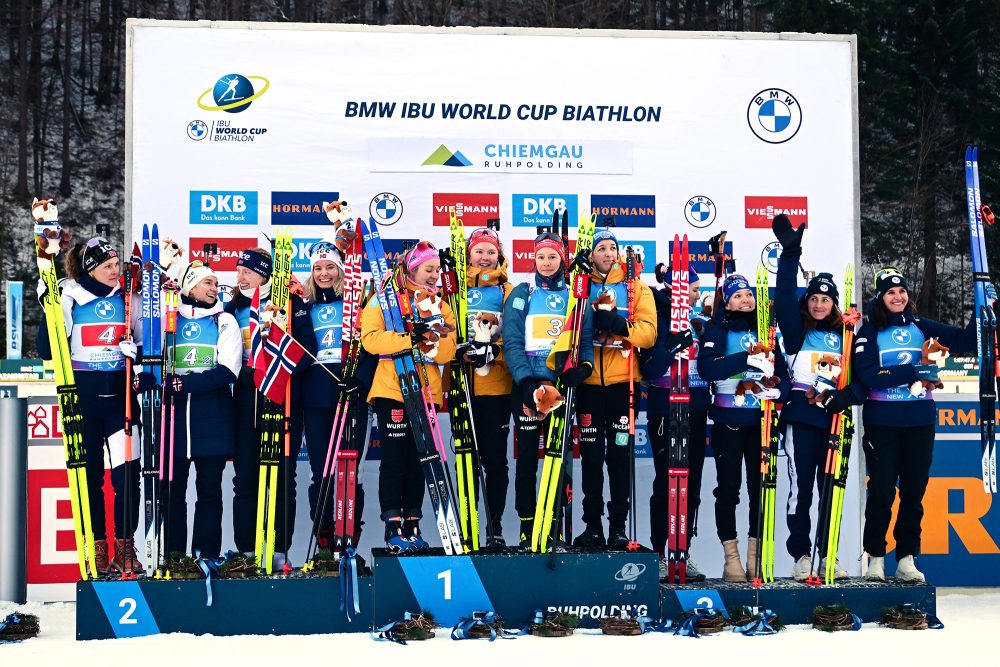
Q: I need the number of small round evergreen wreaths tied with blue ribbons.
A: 12